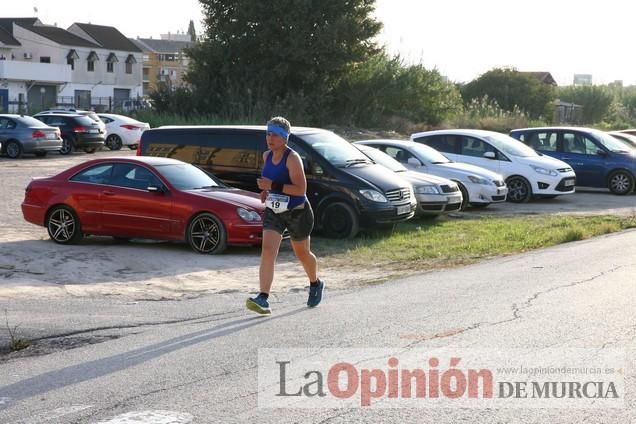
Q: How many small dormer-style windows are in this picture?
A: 4